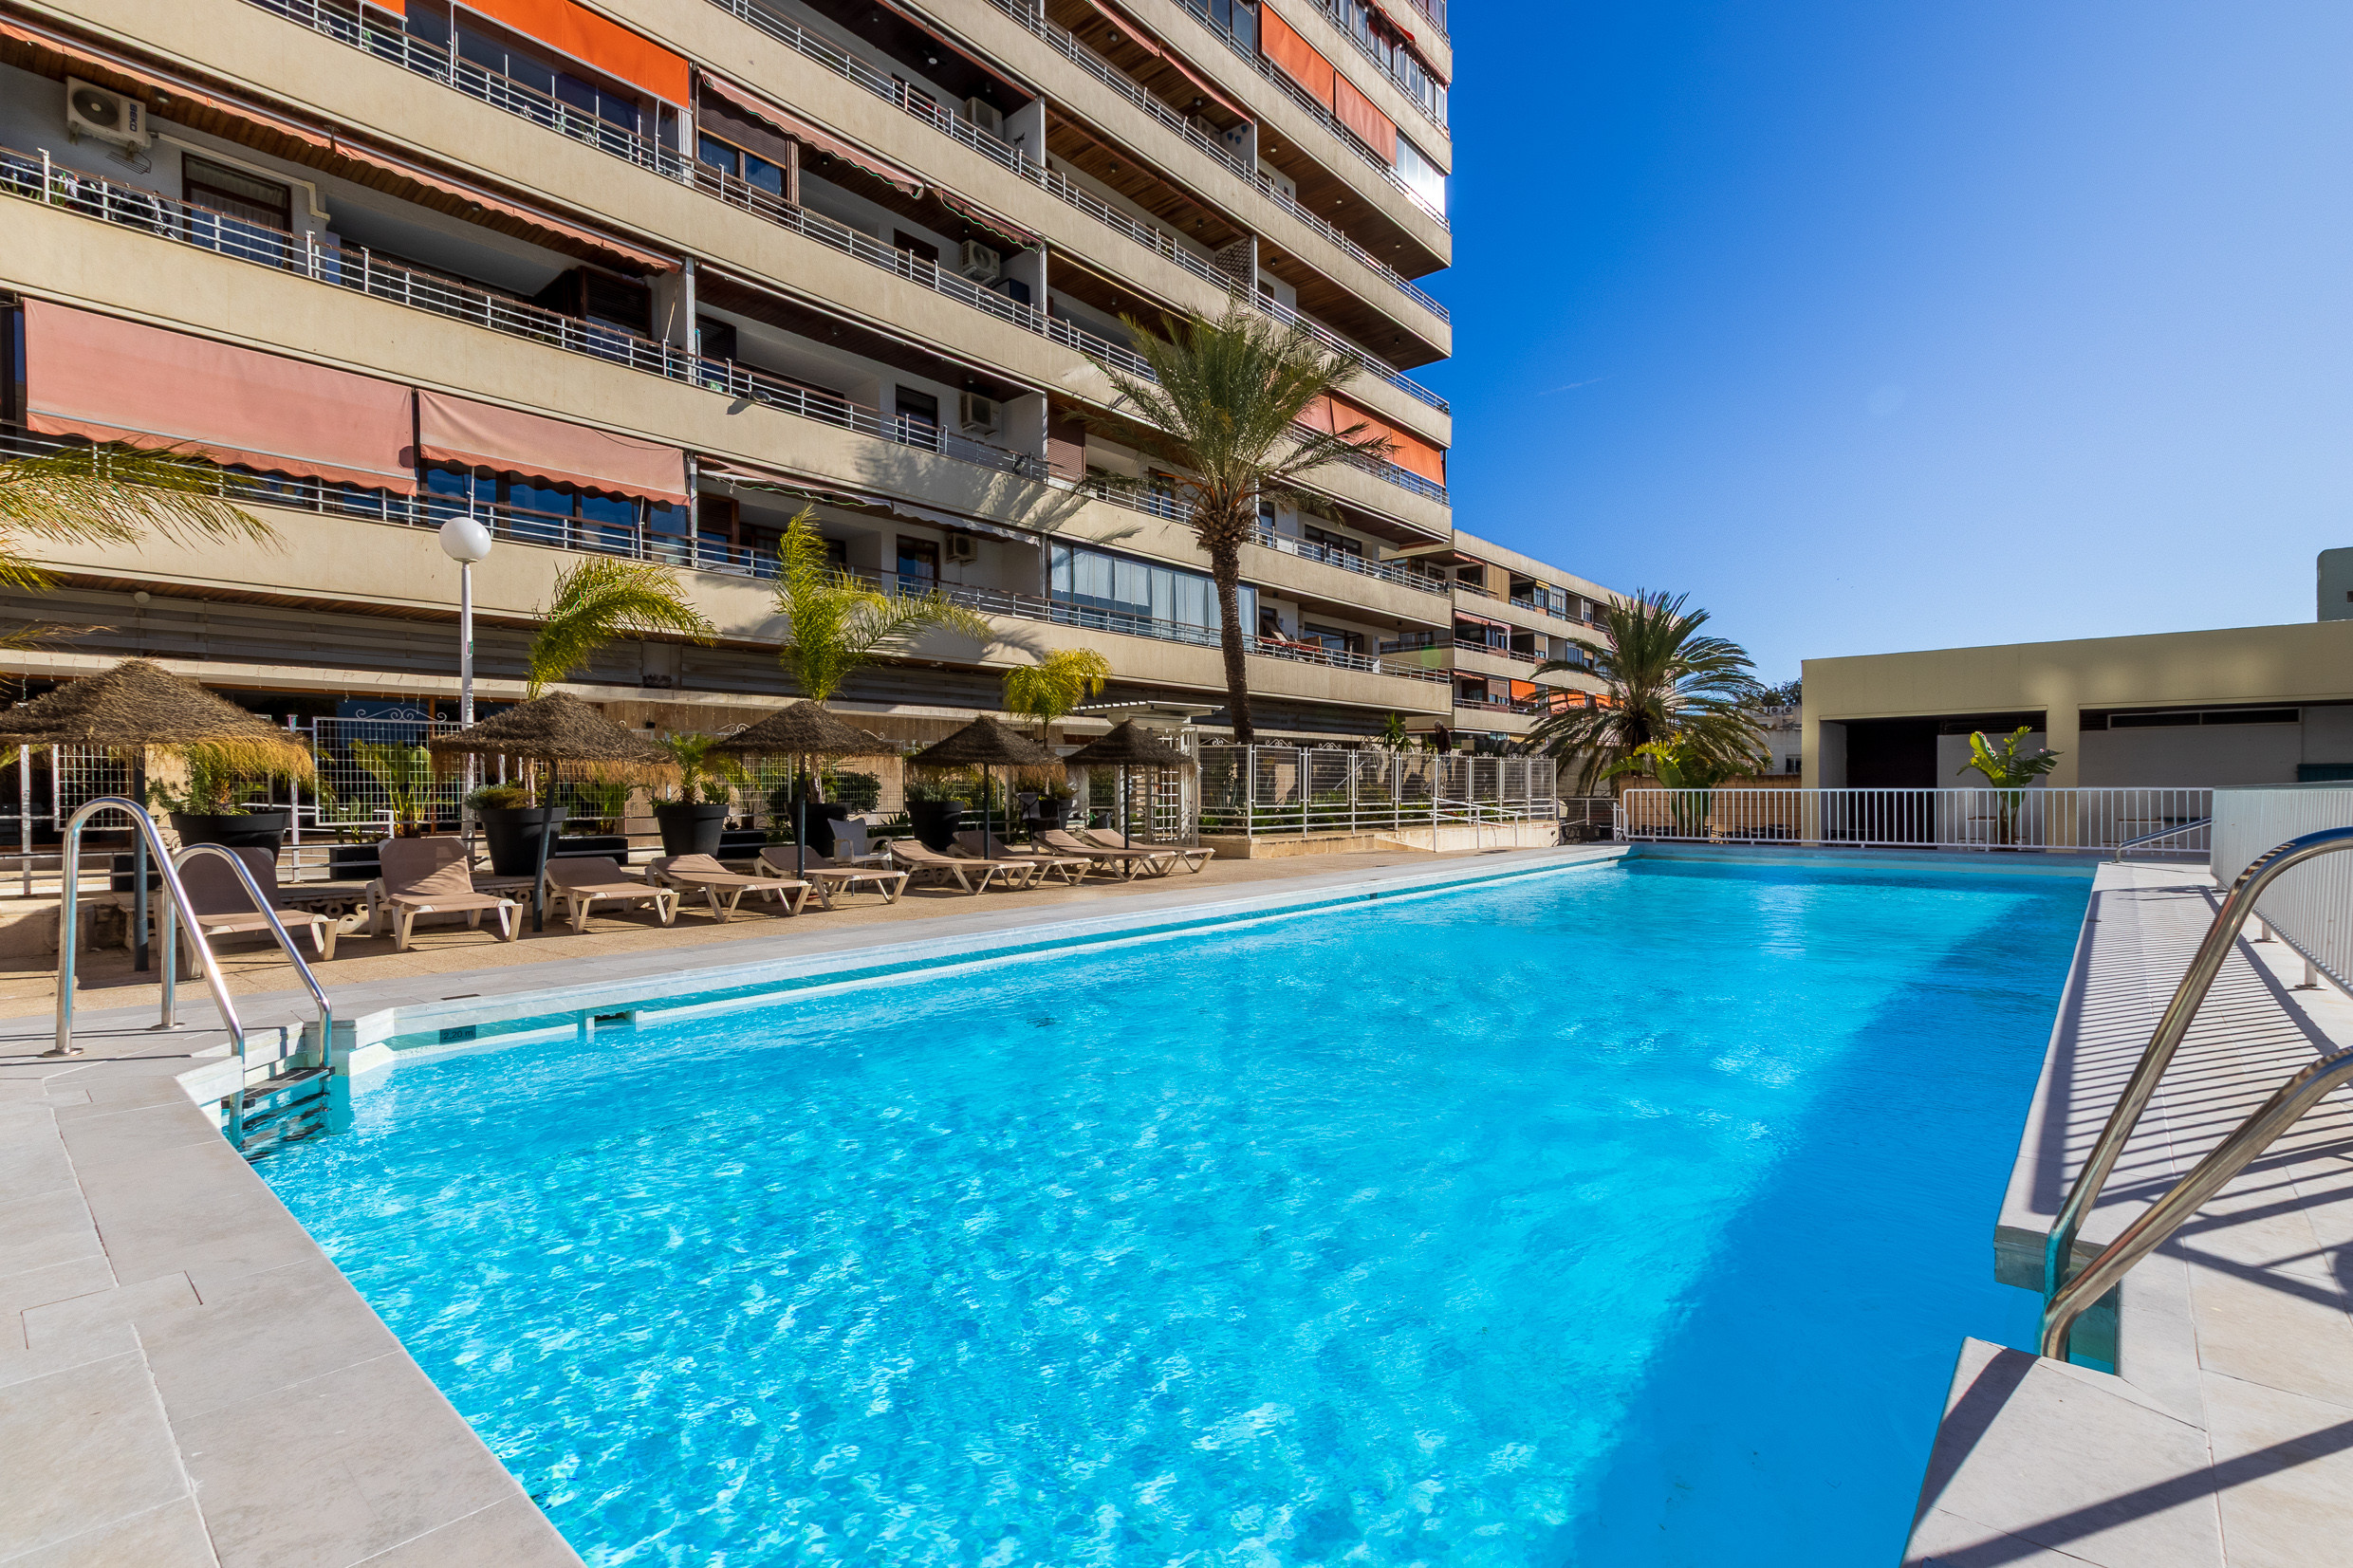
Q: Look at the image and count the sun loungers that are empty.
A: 9